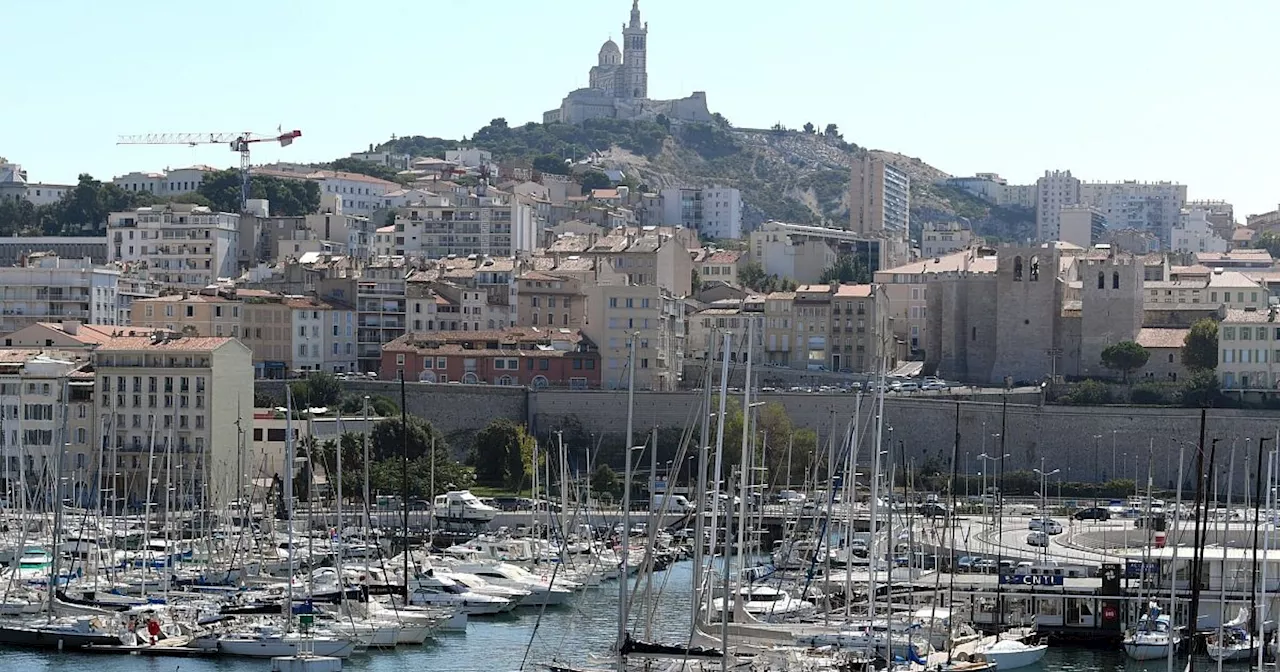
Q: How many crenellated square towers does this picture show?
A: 2